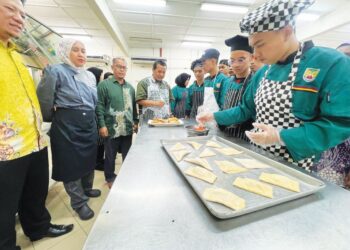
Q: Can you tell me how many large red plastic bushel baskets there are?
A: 0